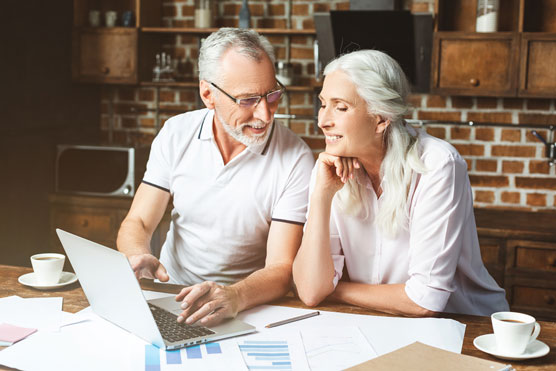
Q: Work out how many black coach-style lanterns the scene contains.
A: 0